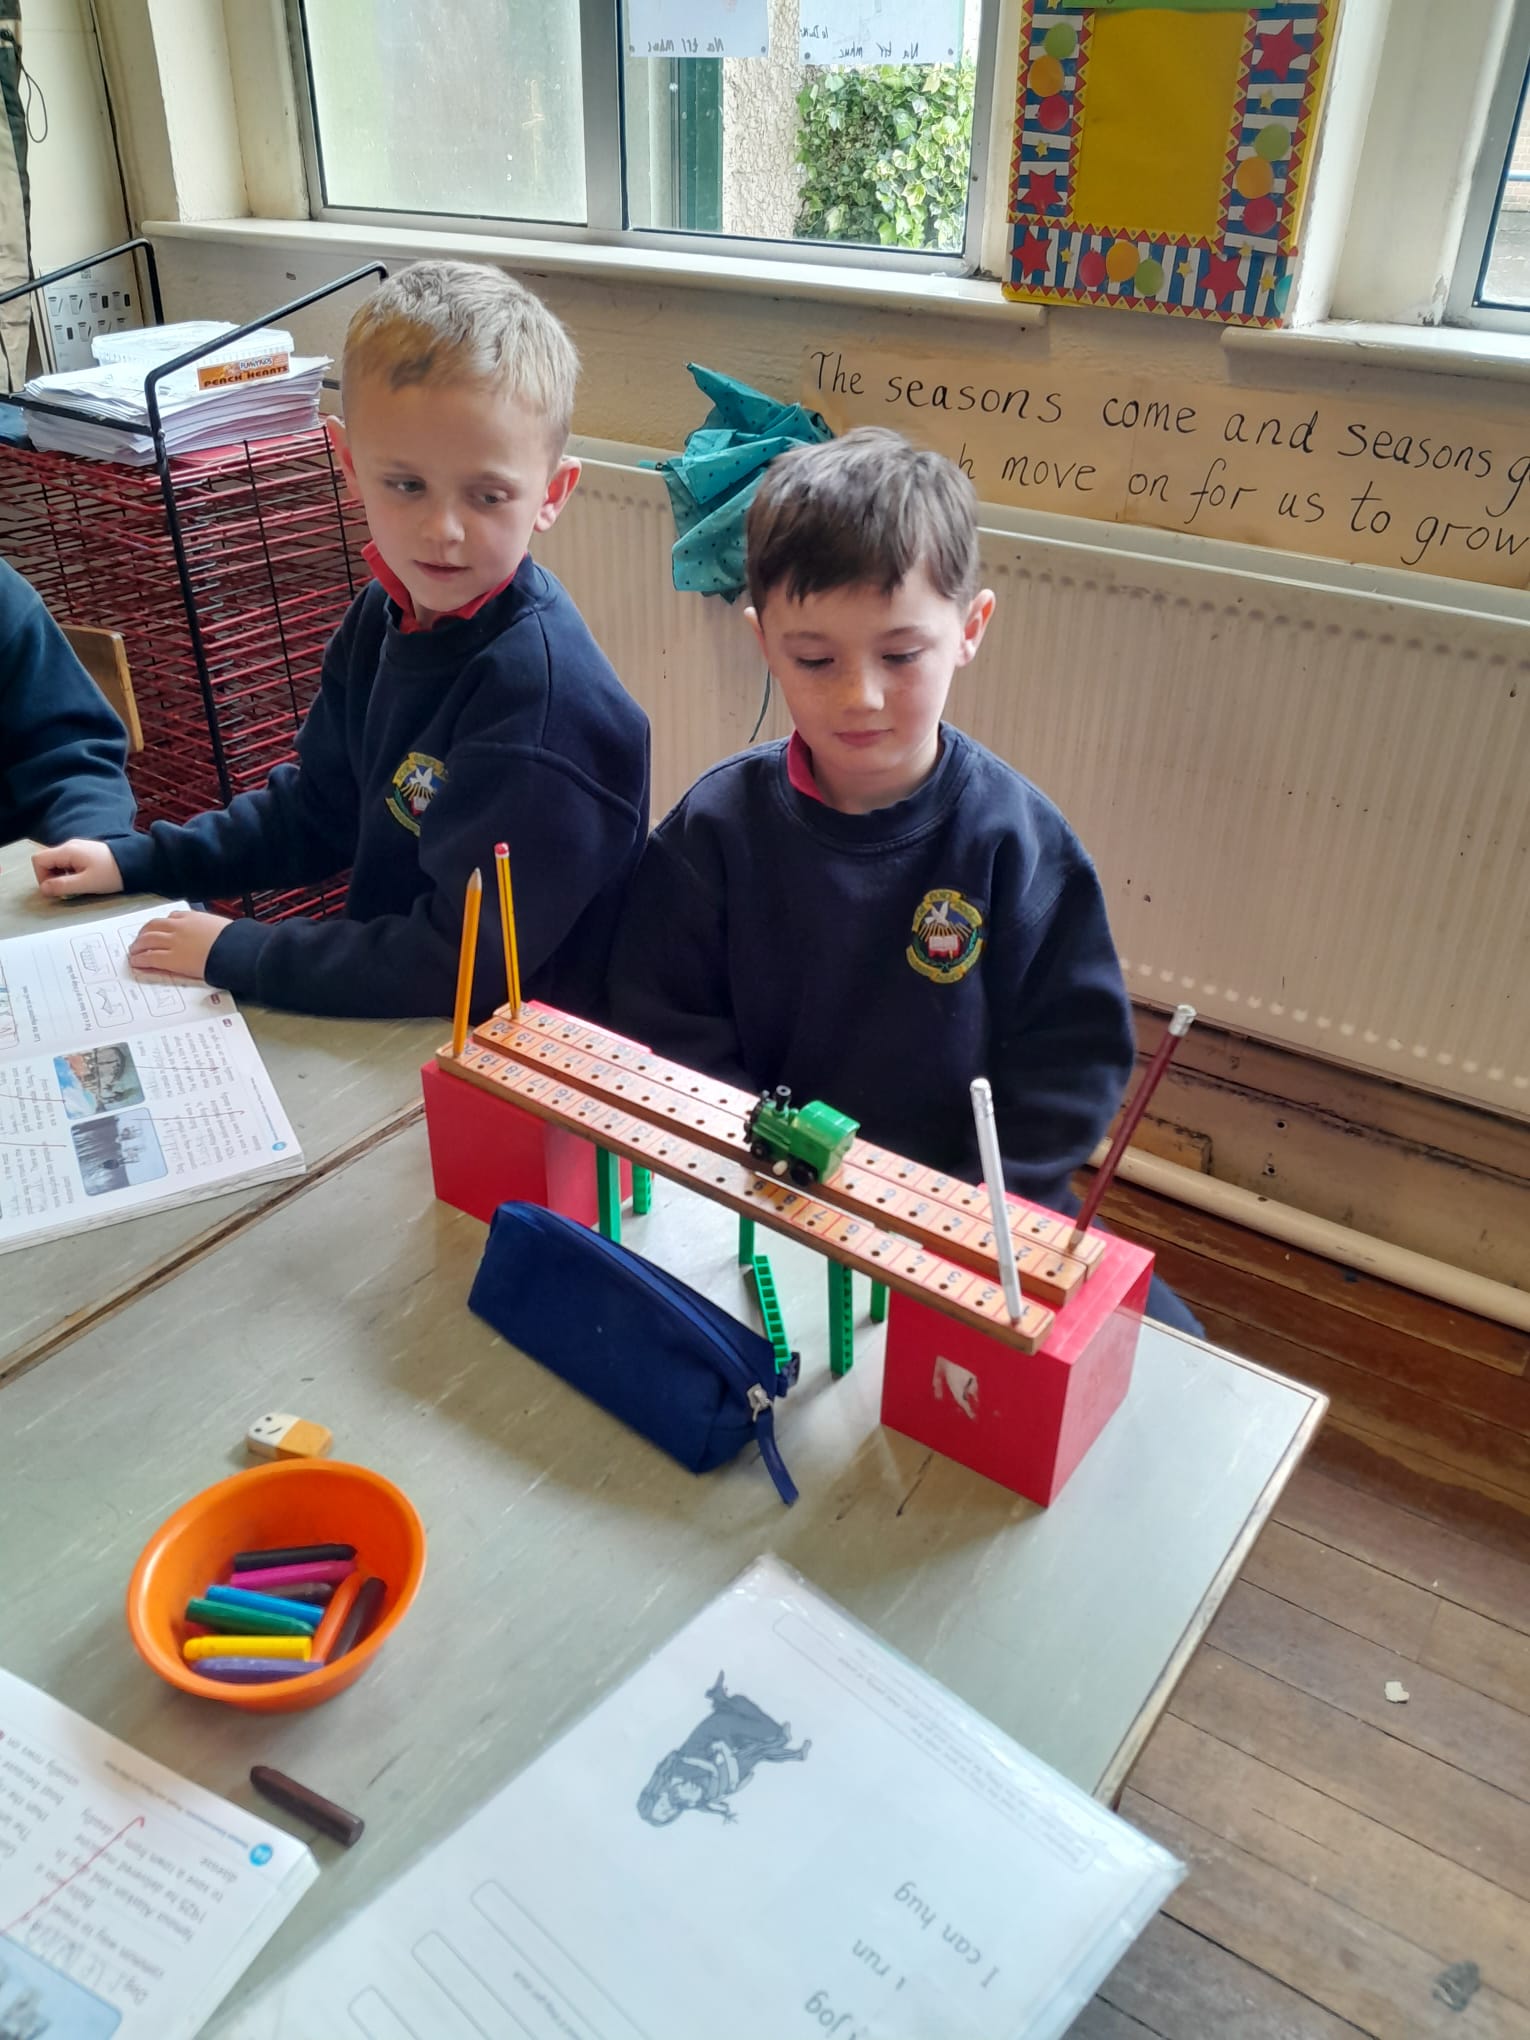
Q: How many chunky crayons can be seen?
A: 11